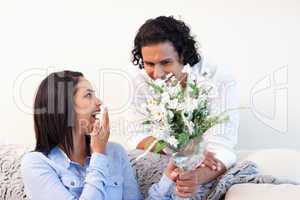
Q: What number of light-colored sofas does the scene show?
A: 1